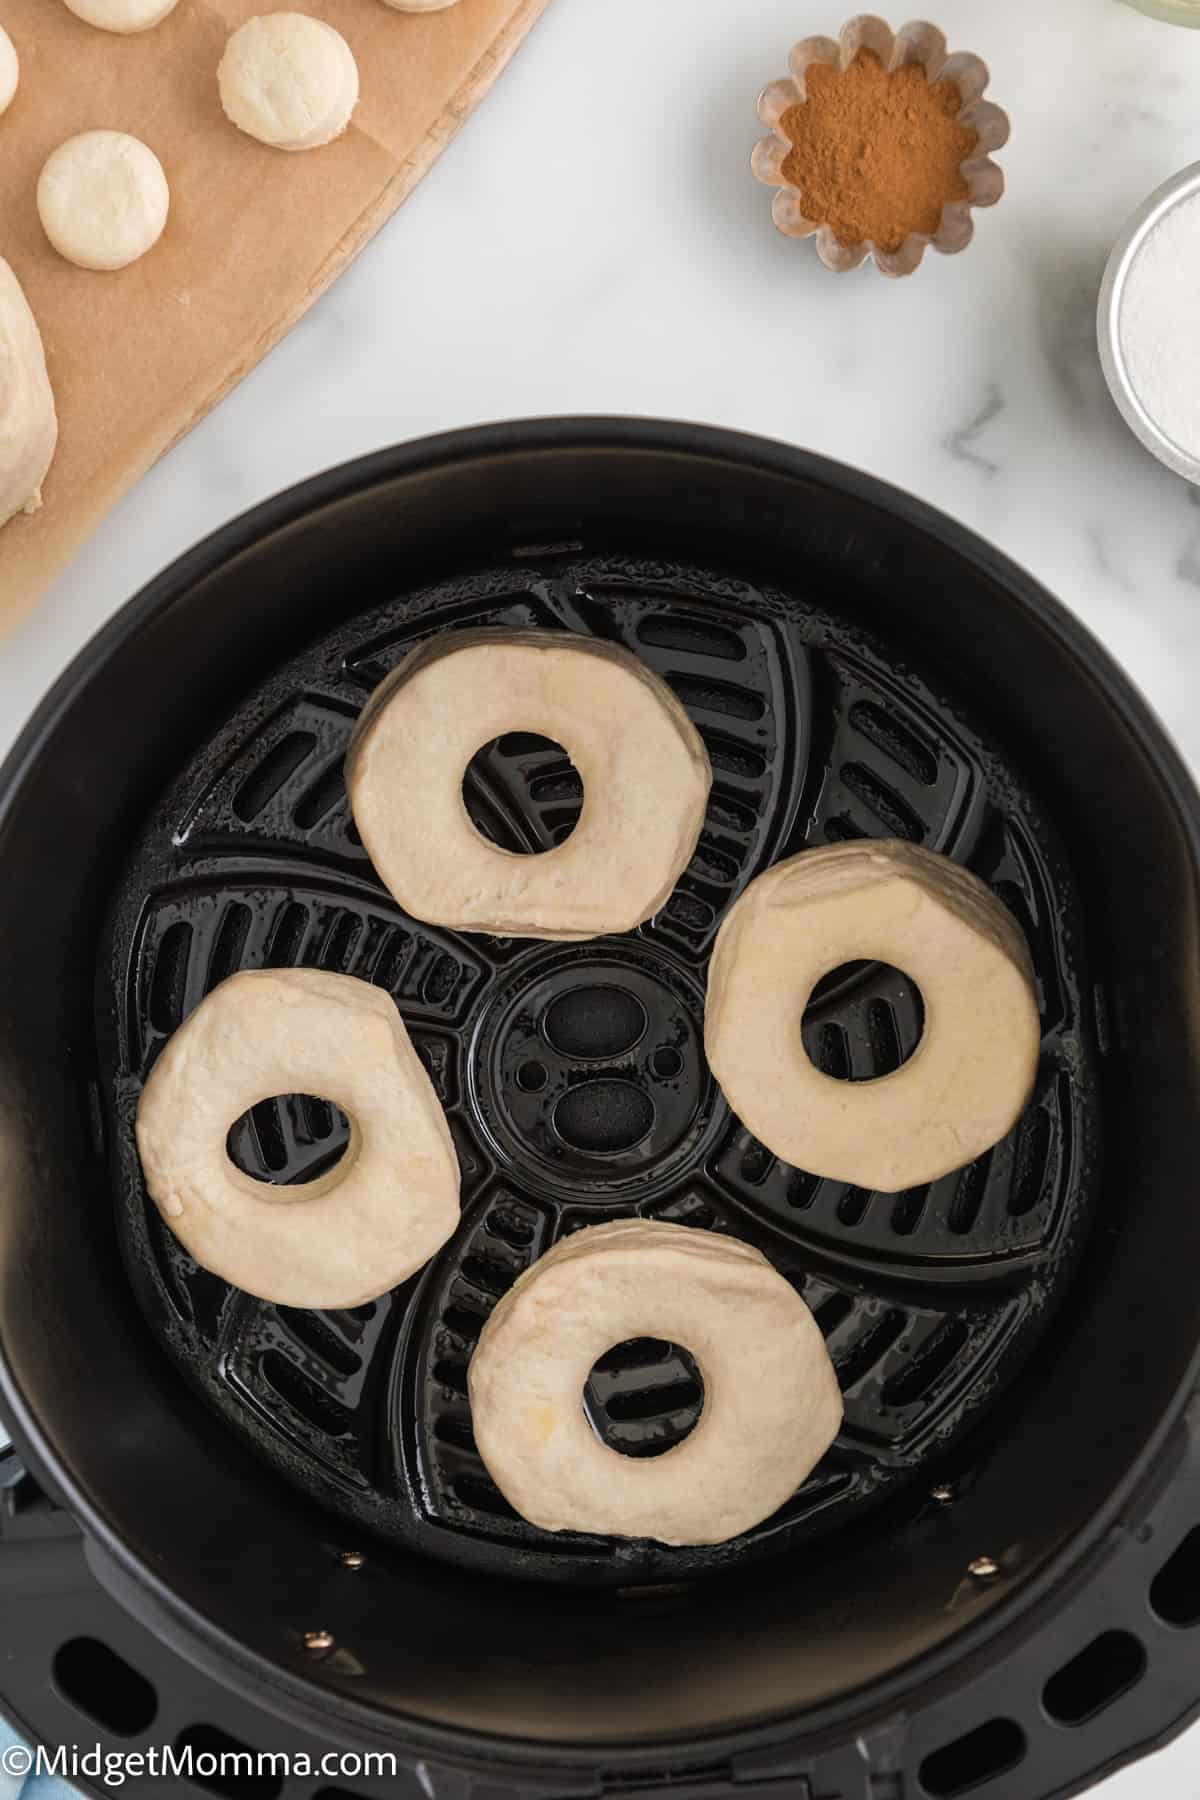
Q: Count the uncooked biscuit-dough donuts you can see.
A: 4